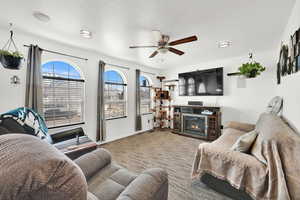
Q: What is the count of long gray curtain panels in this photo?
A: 3